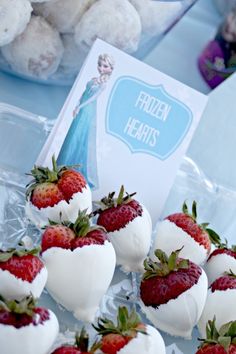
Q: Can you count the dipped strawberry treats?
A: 12